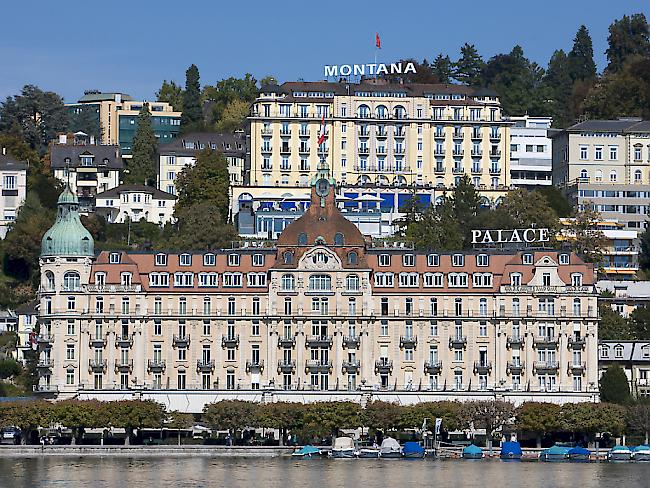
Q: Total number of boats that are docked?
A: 11